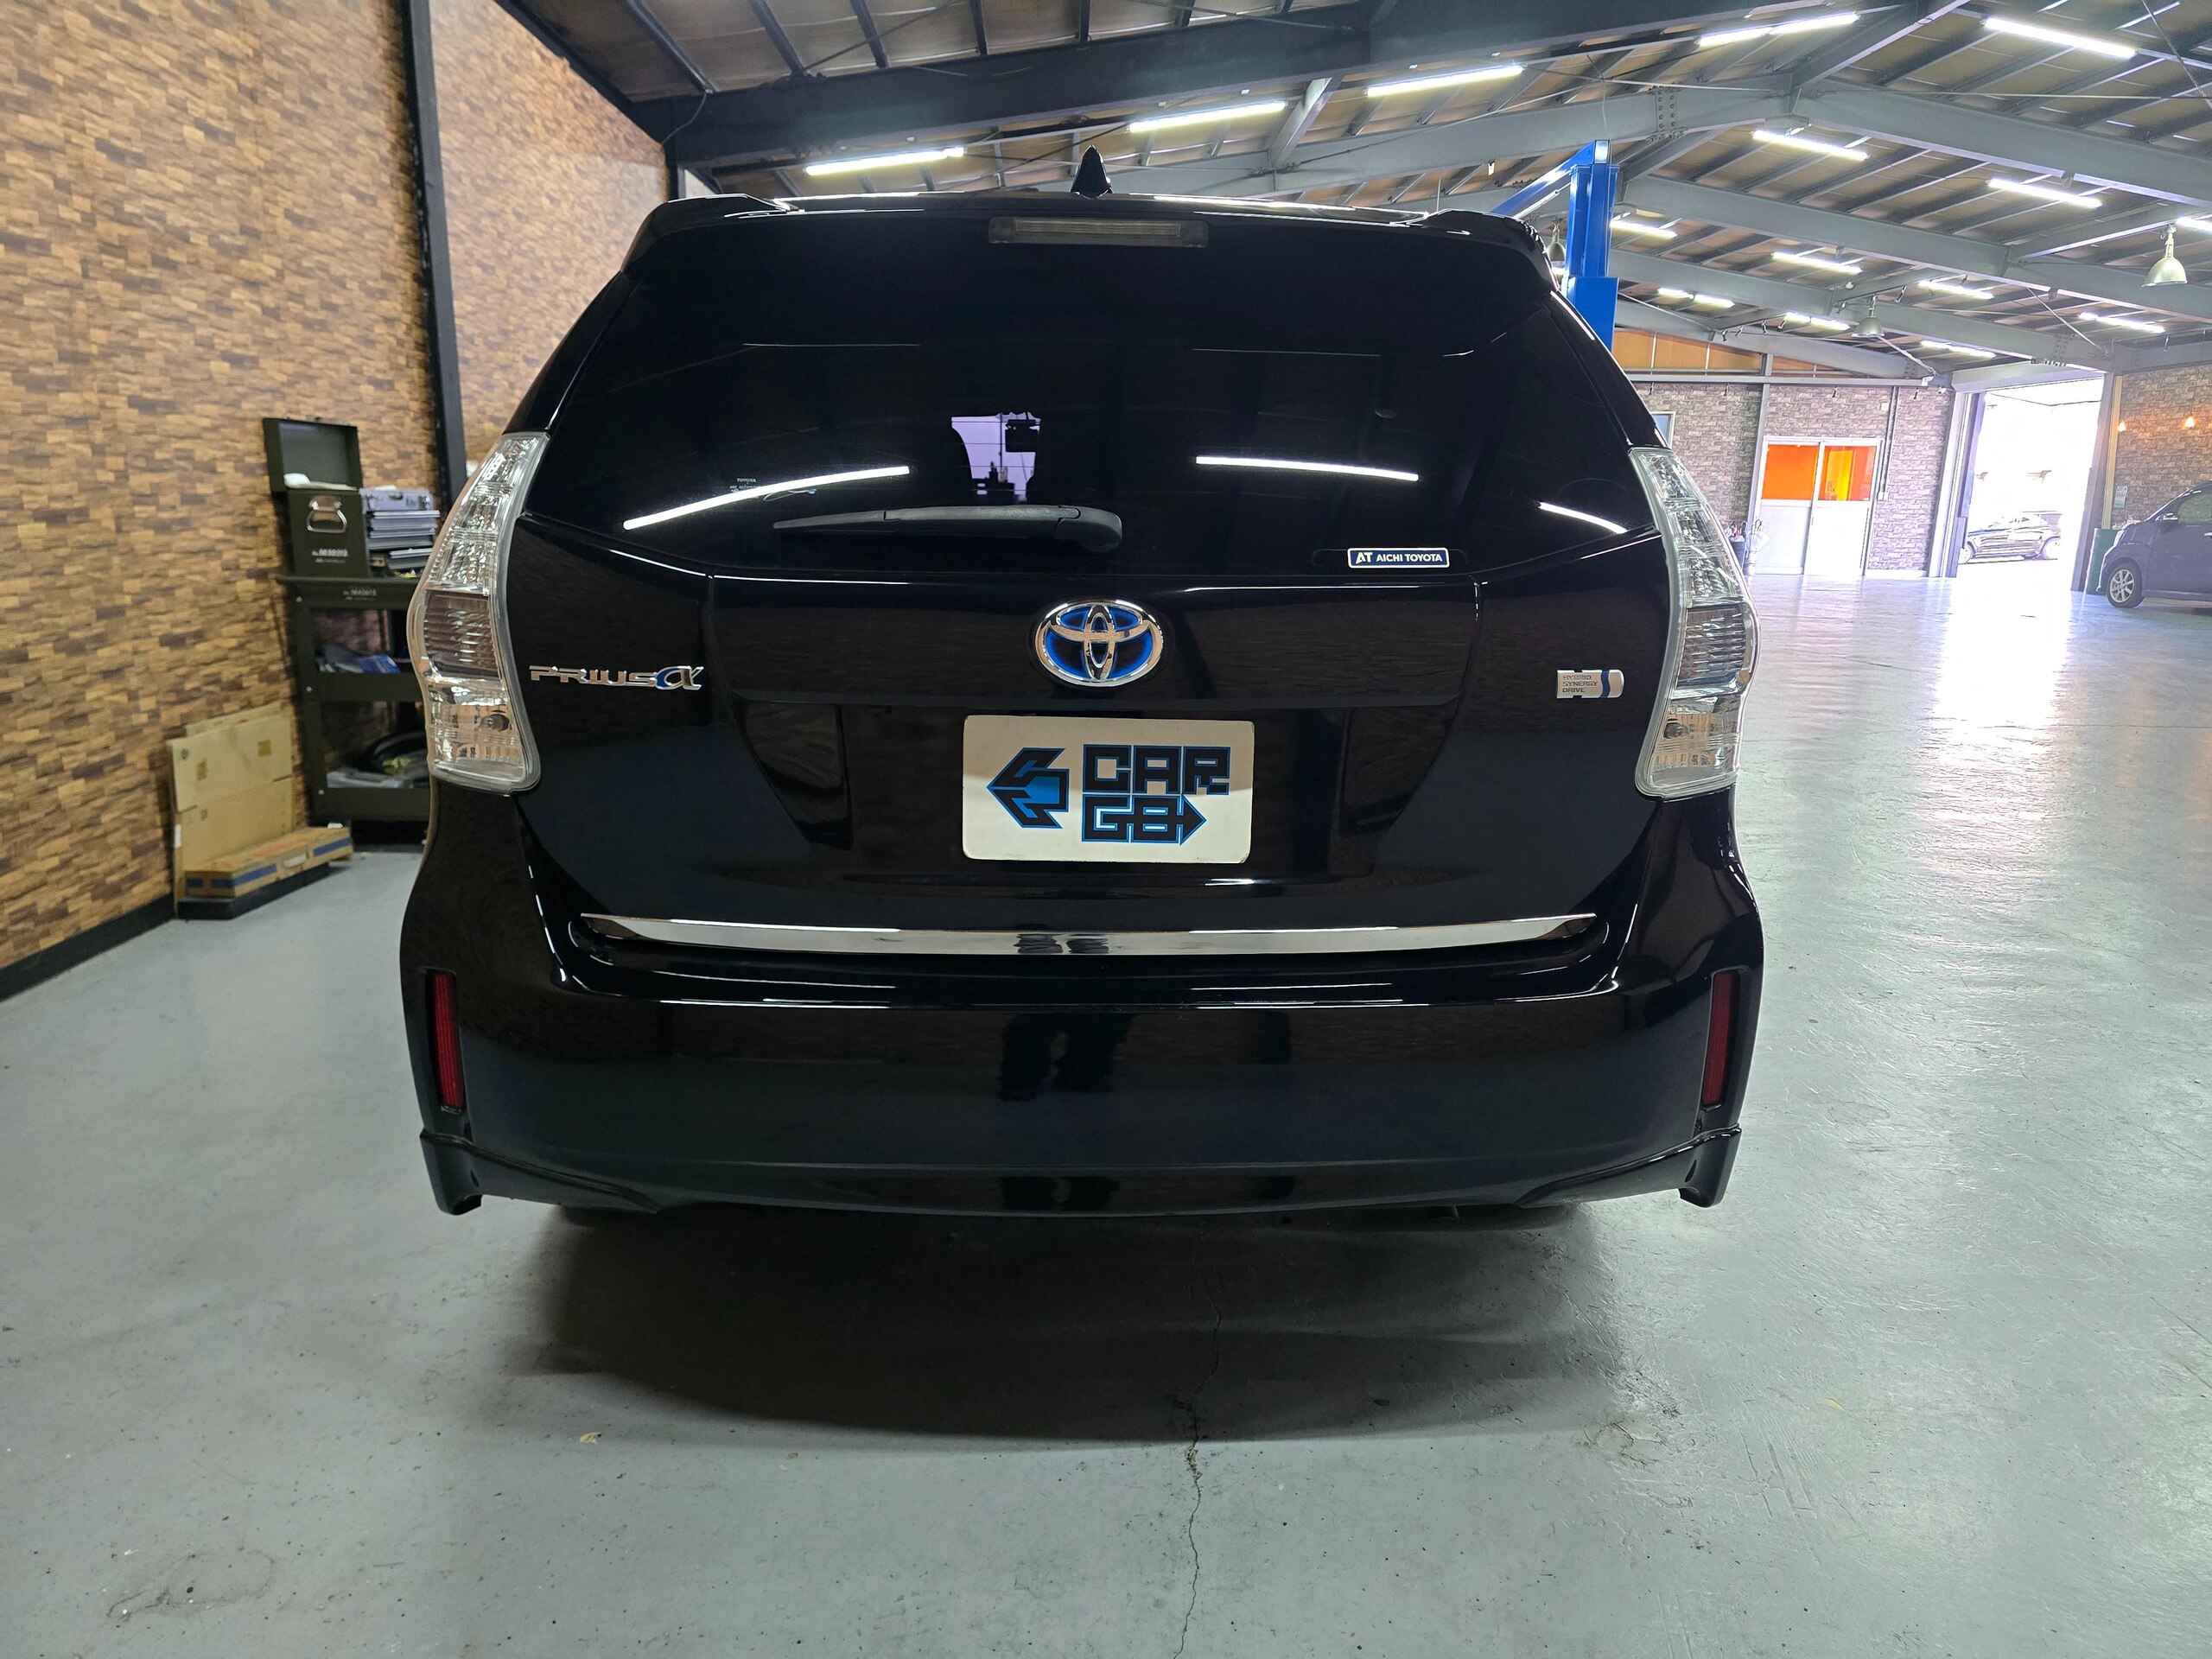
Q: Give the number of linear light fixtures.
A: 15